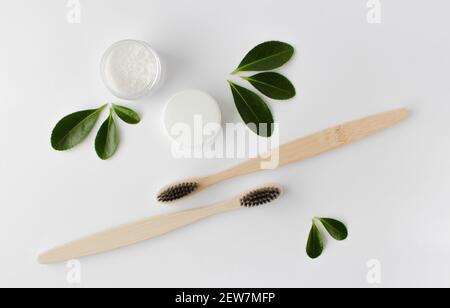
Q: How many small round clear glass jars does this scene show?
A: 1